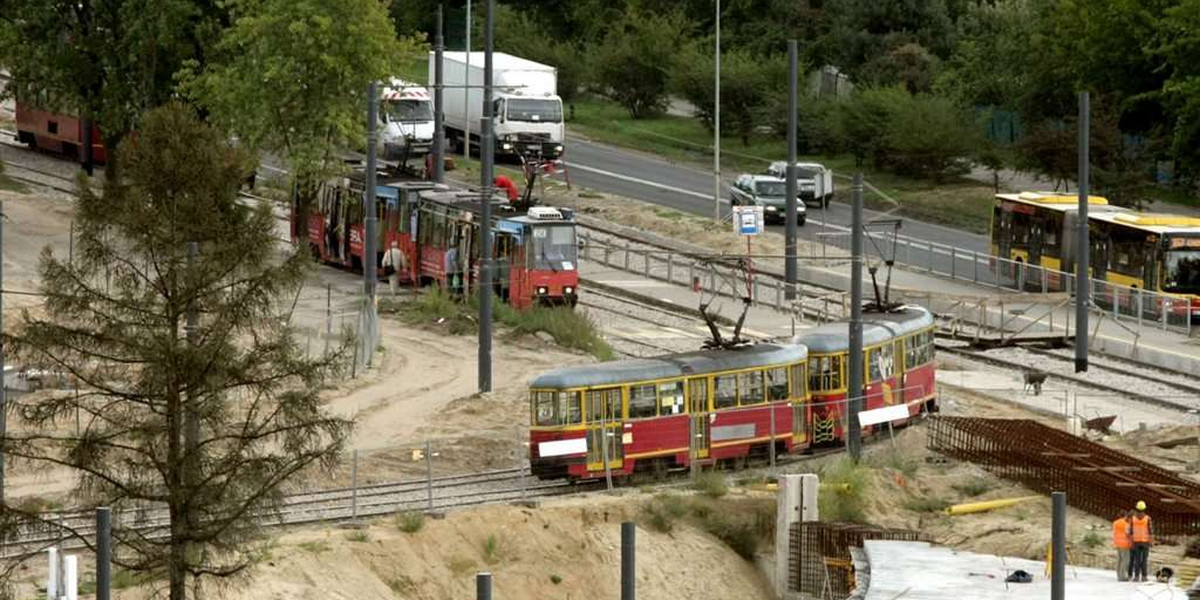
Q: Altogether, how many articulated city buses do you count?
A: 1